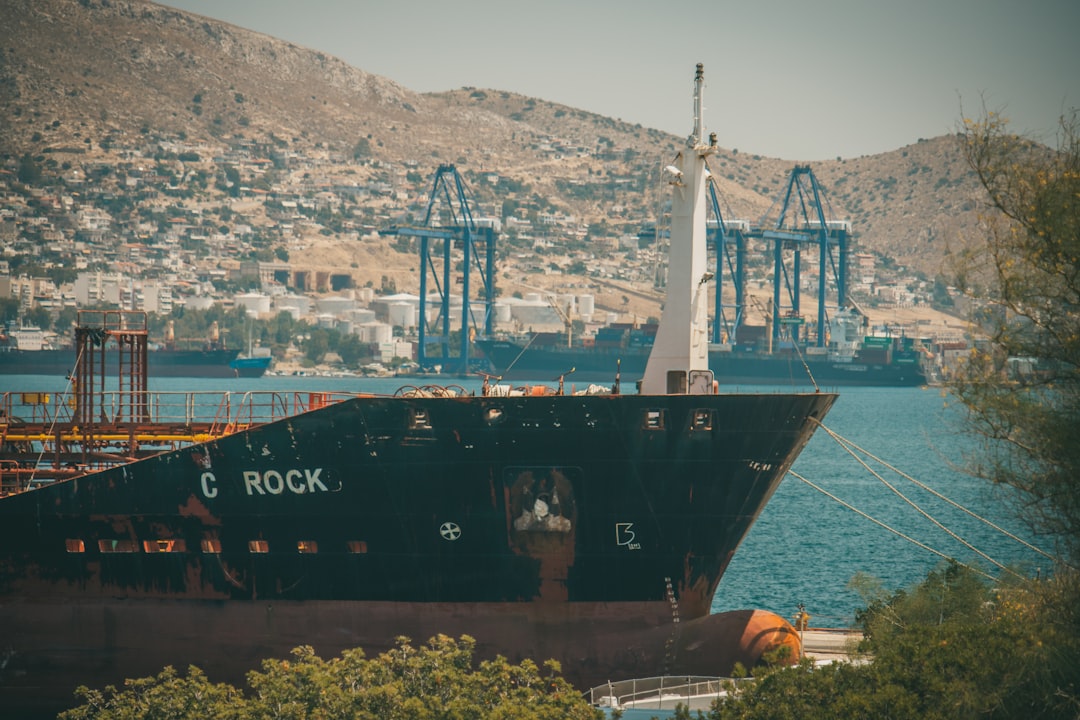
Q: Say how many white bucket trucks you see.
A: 0